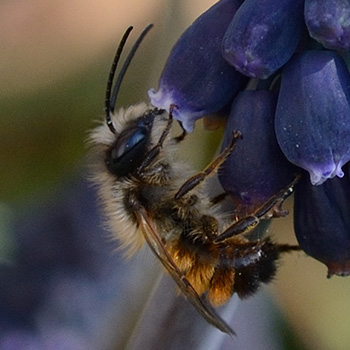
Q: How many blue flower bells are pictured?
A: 6